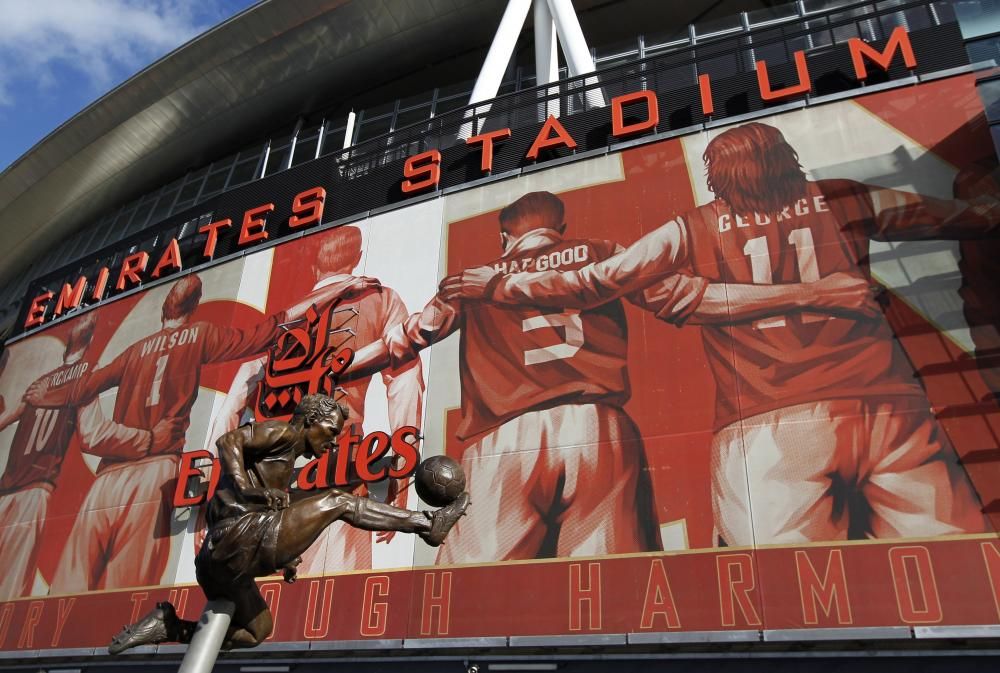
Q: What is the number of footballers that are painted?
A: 5